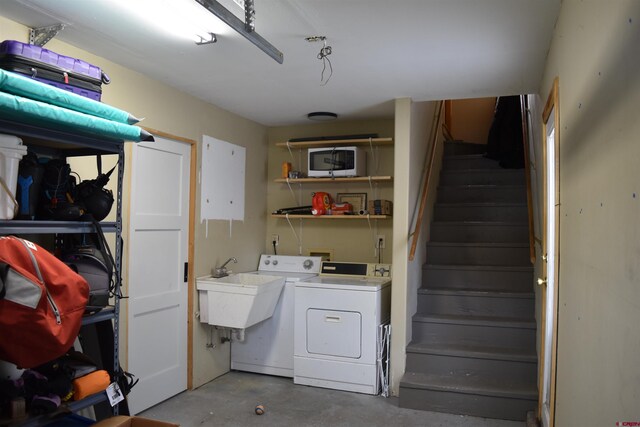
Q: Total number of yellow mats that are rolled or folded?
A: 0